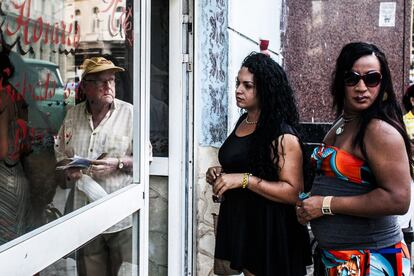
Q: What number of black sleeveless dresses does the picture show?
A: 1